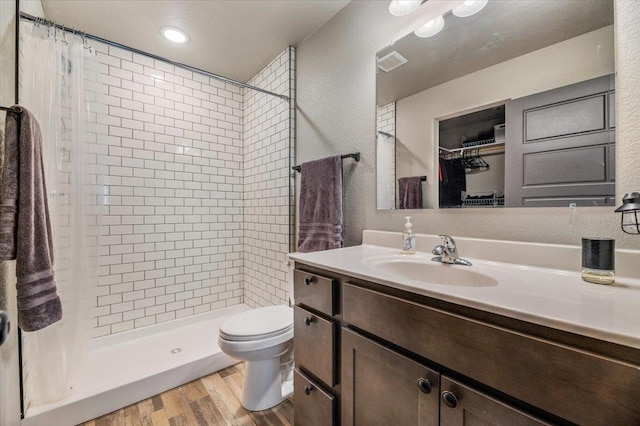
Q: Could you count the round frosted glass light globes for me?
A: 3